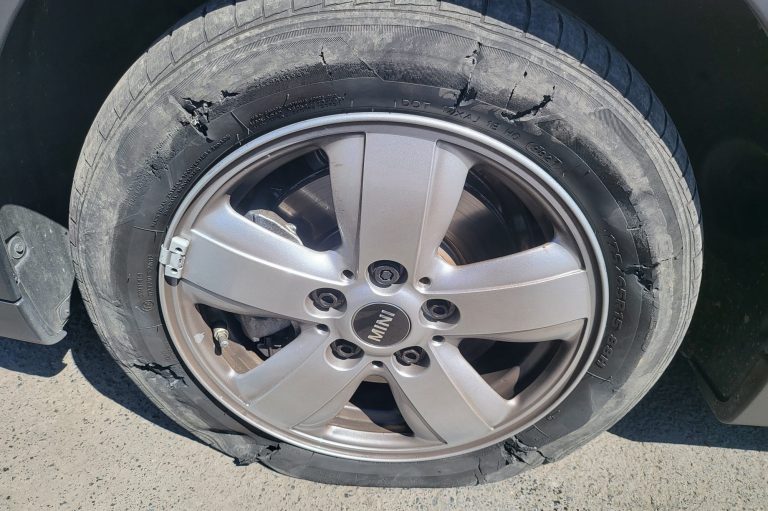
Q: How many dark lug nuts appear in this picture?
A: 5